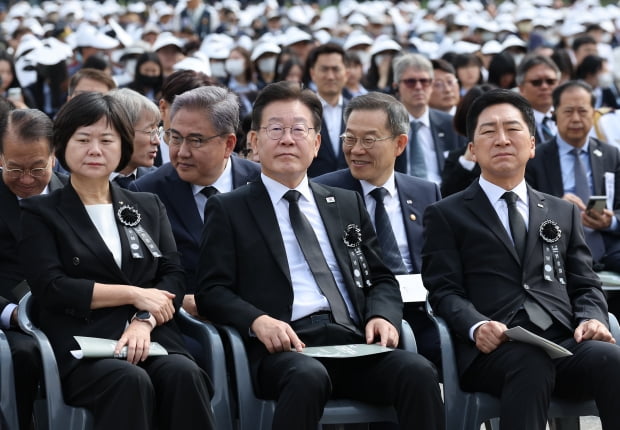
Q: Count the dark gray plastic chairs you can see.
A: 4